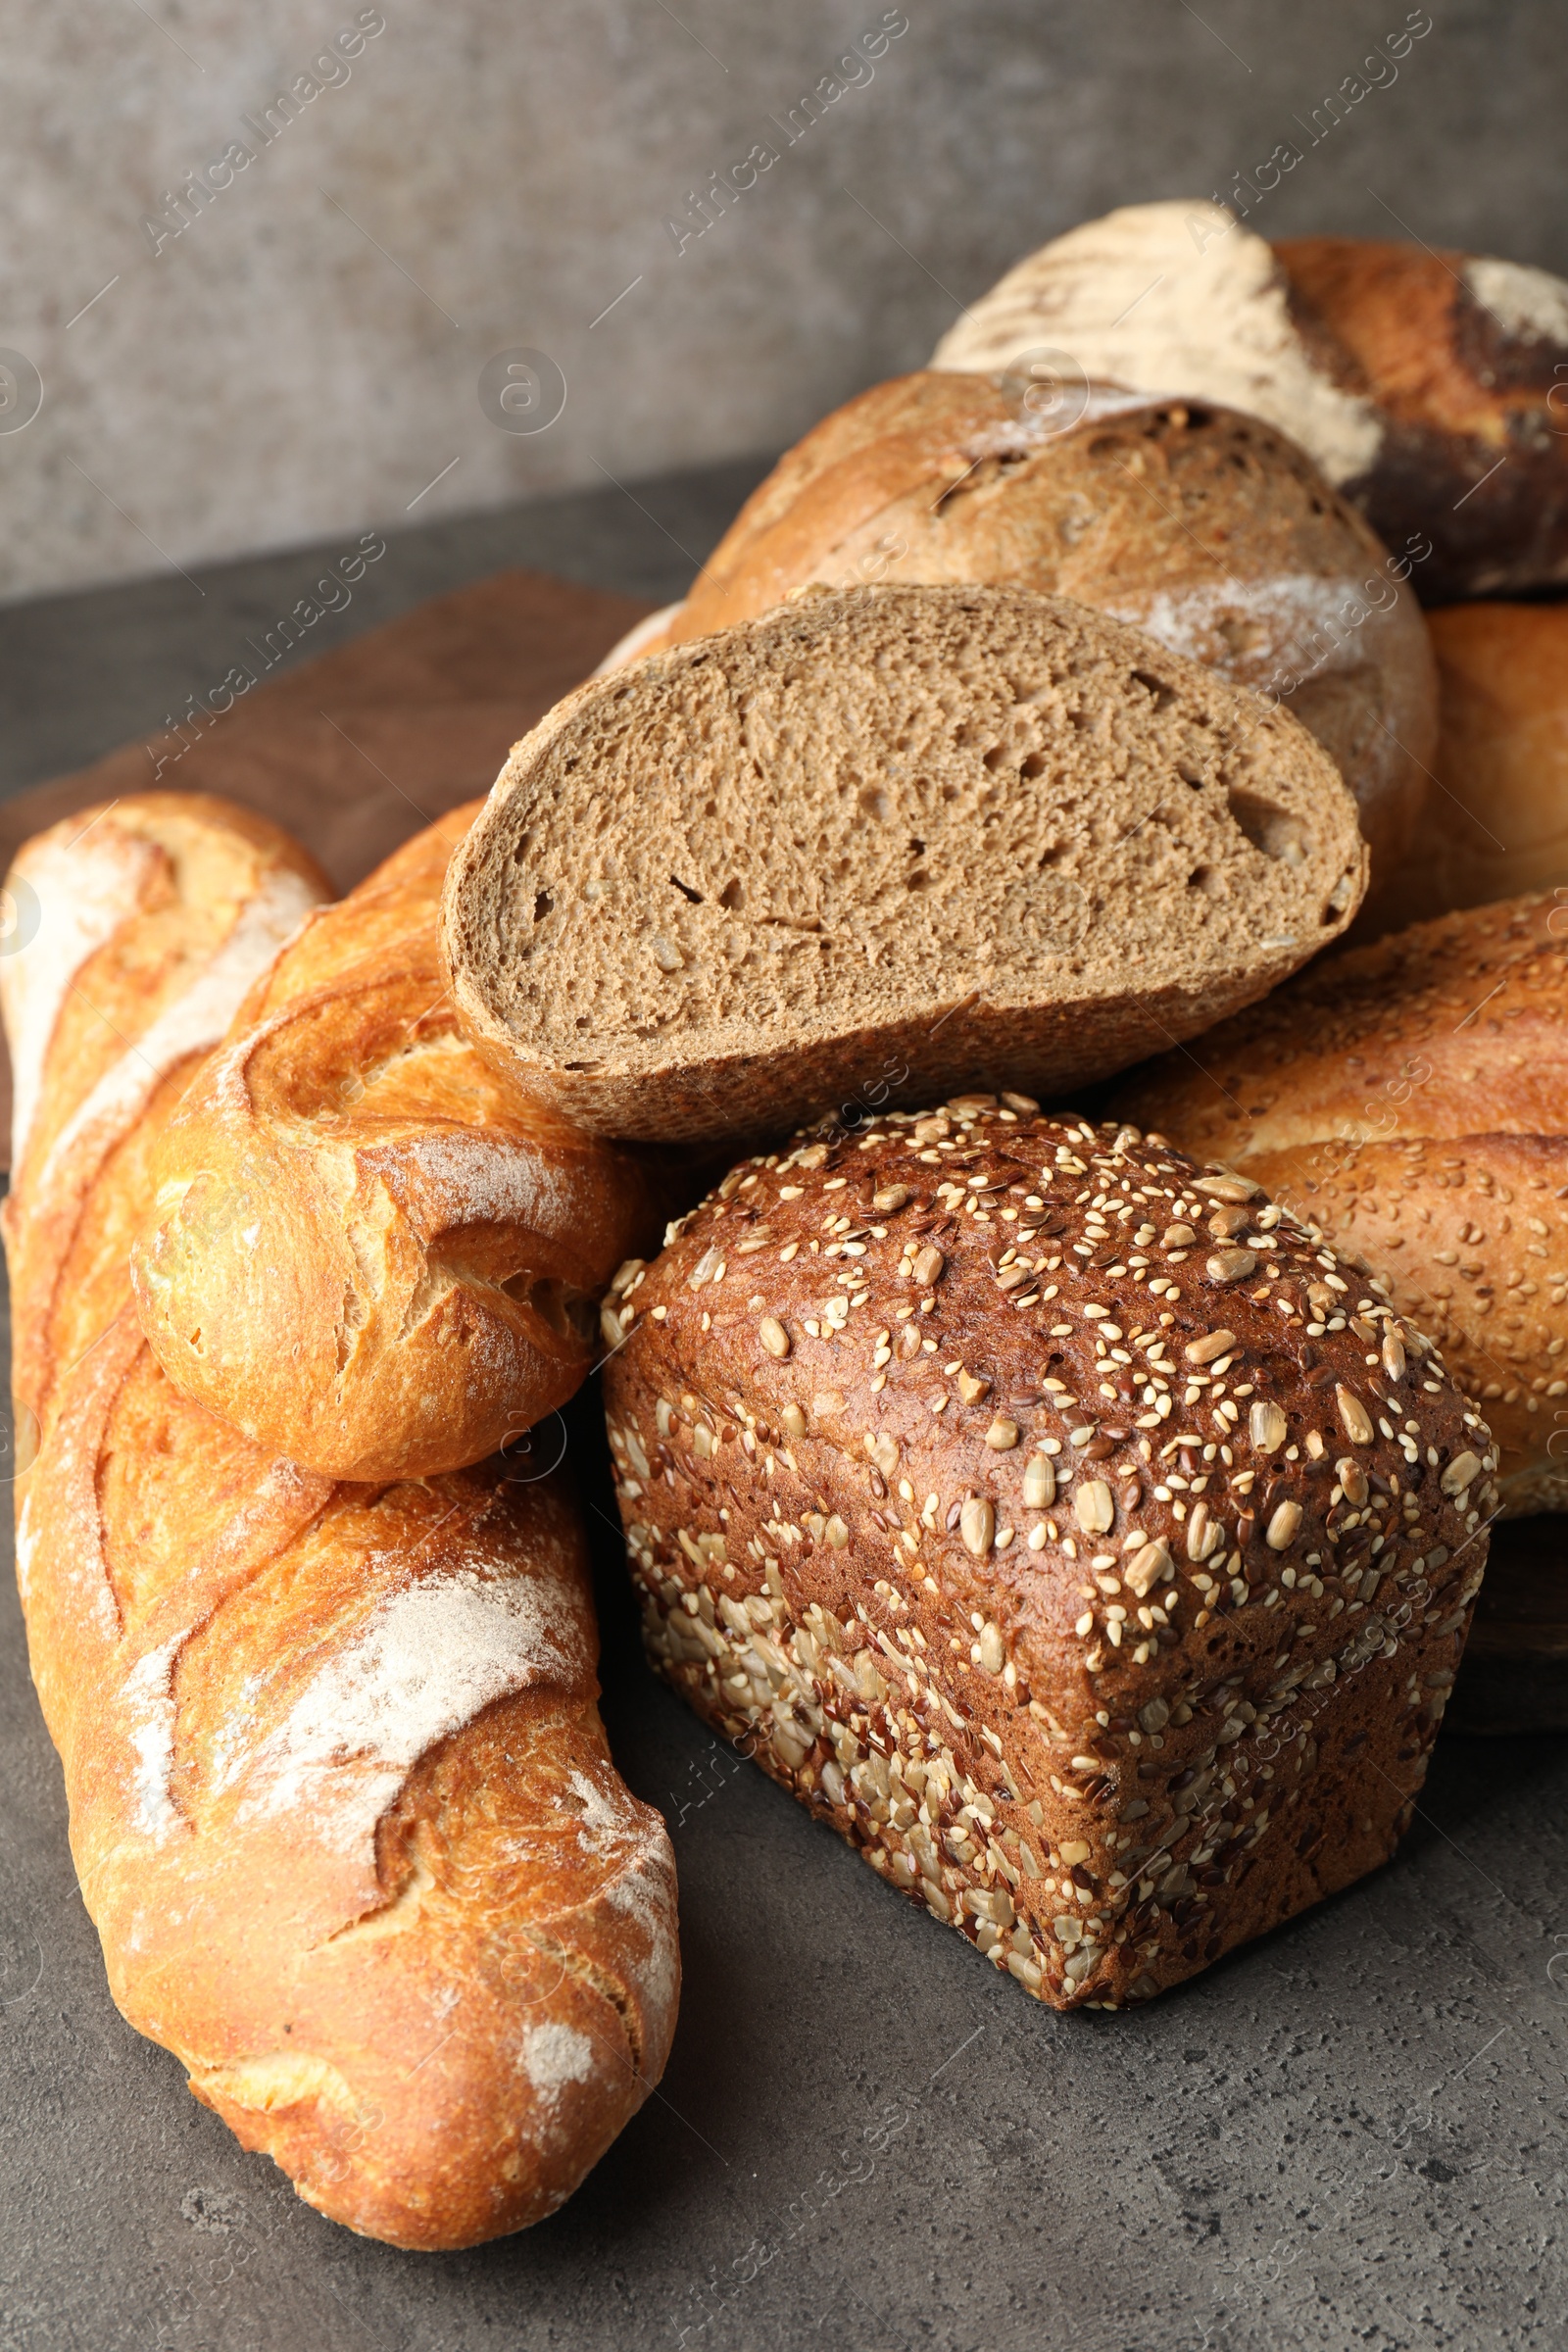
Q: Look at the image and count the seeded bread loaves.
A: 2